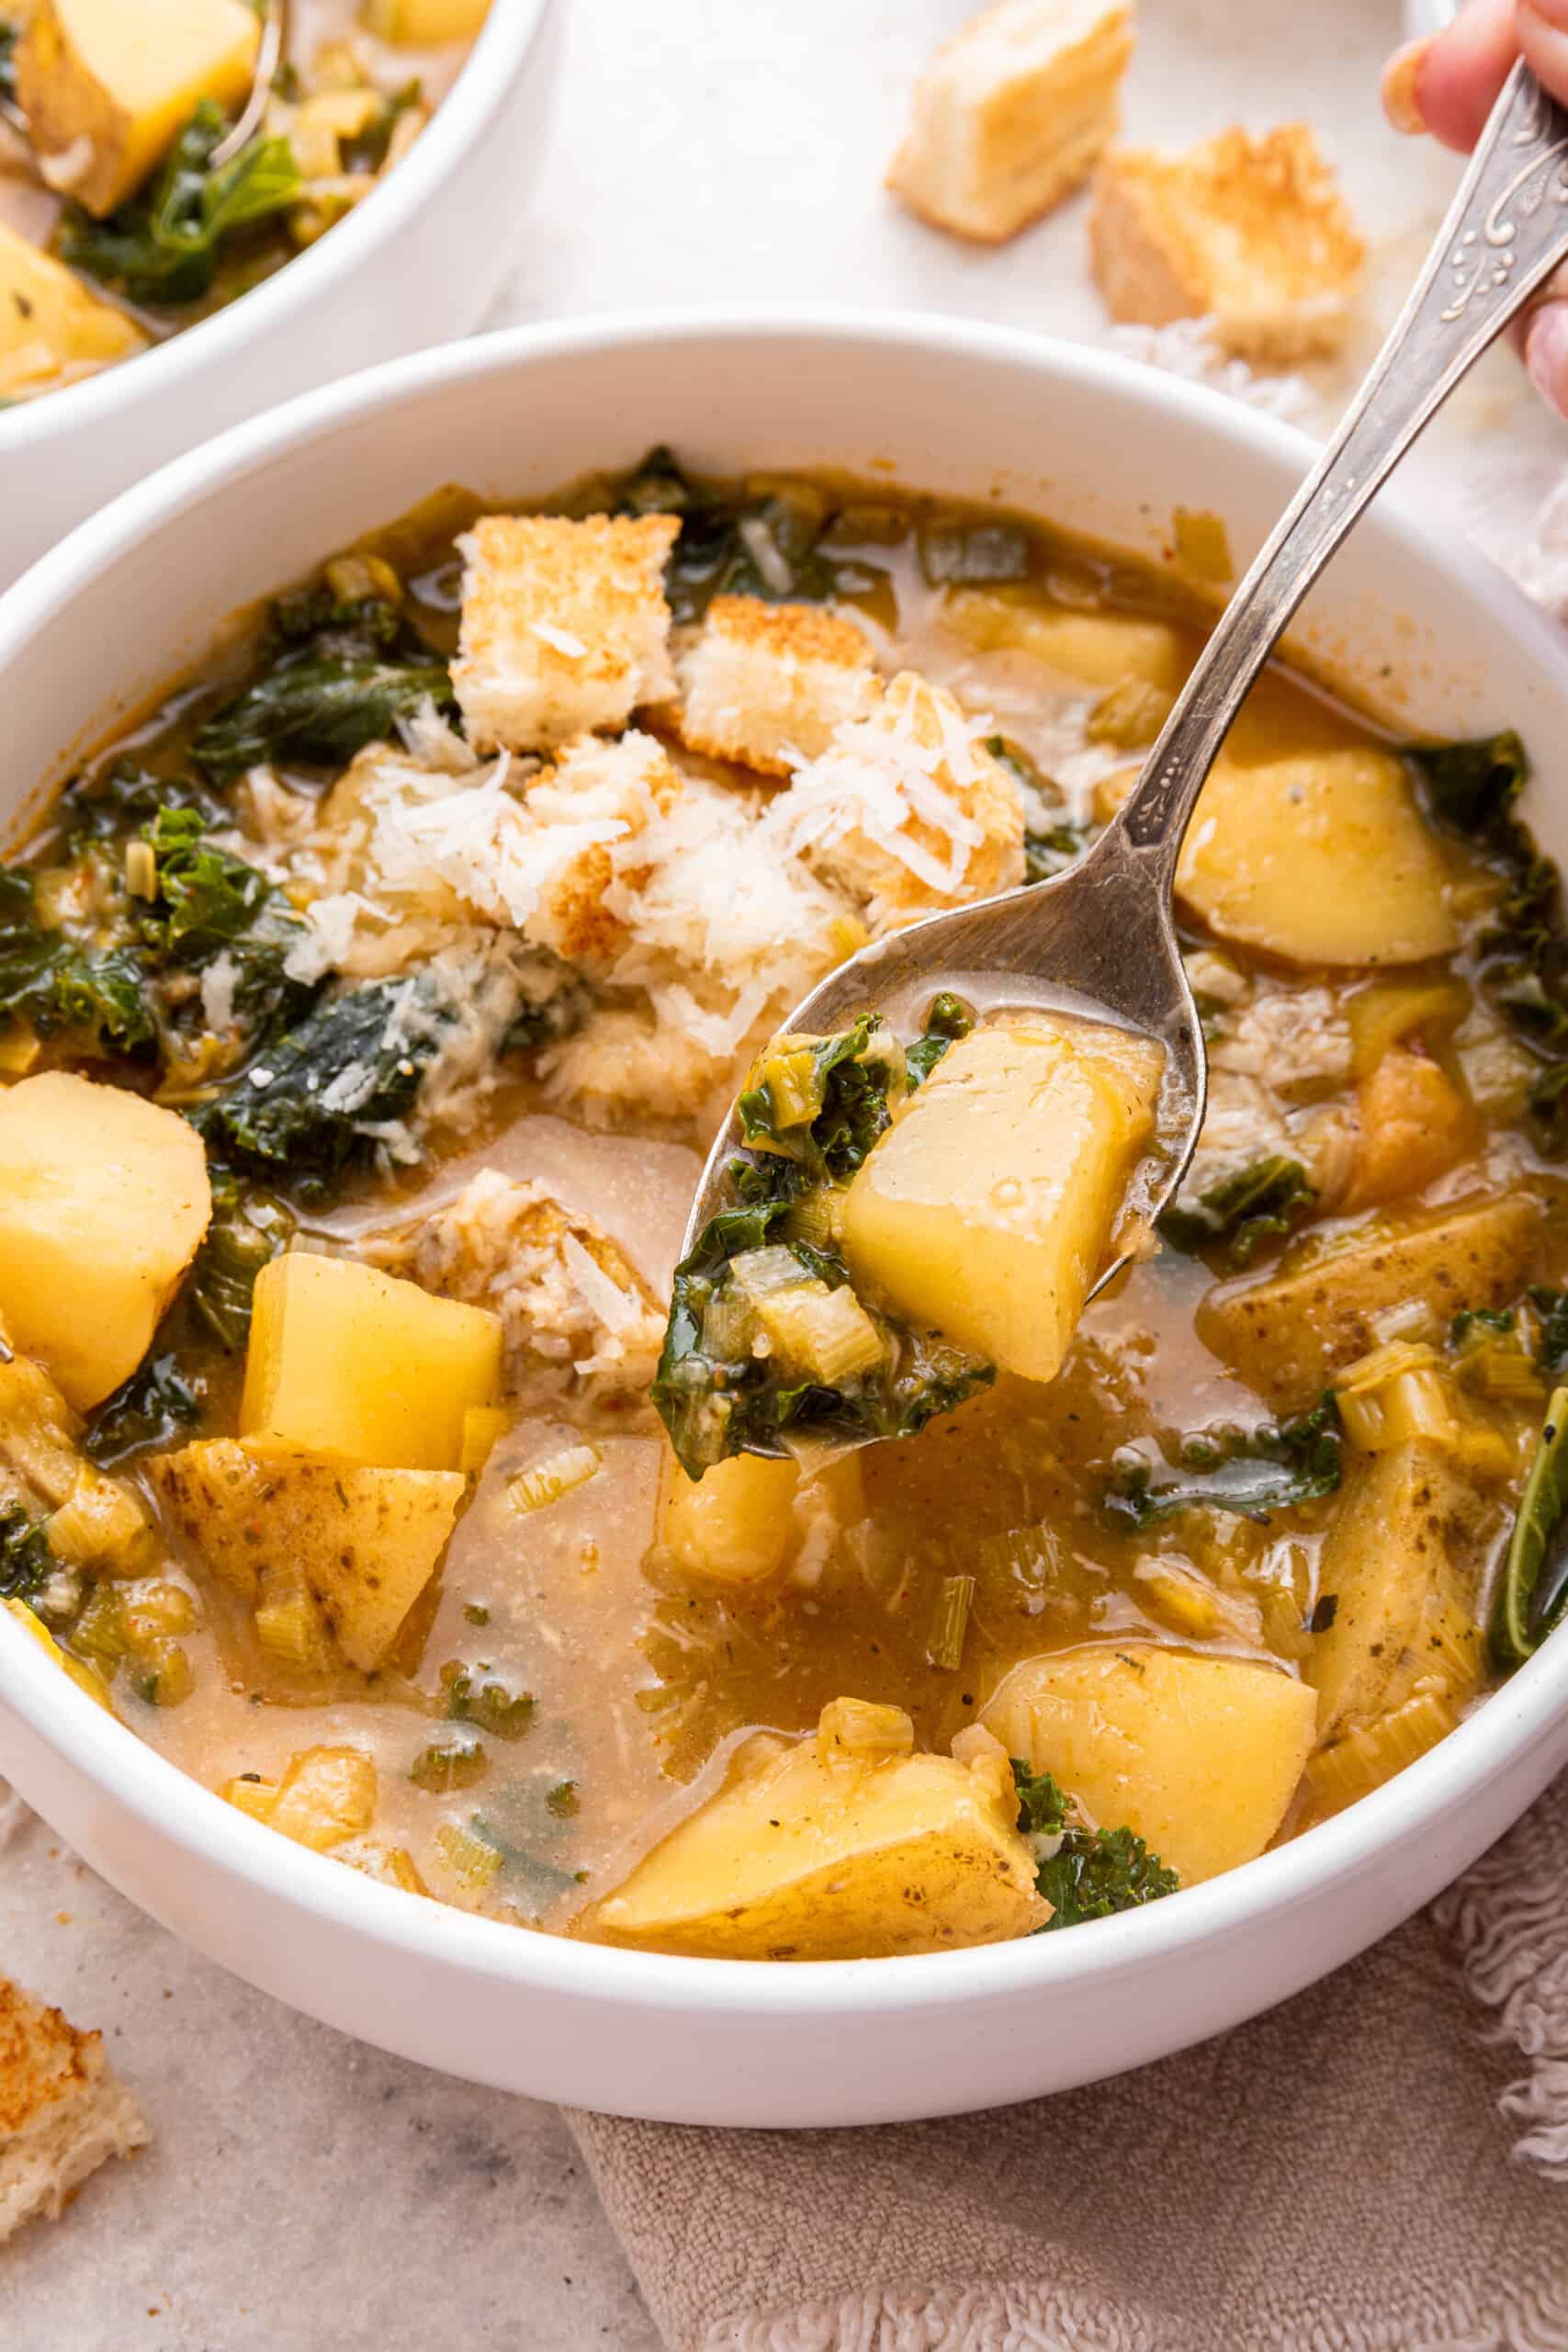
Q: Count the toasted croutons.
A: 7